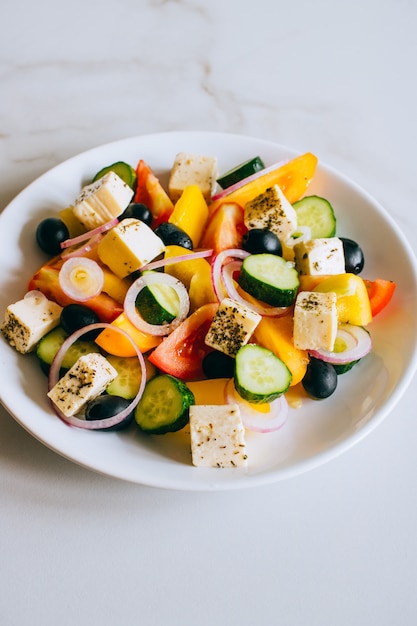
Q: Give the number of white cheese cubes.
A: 10